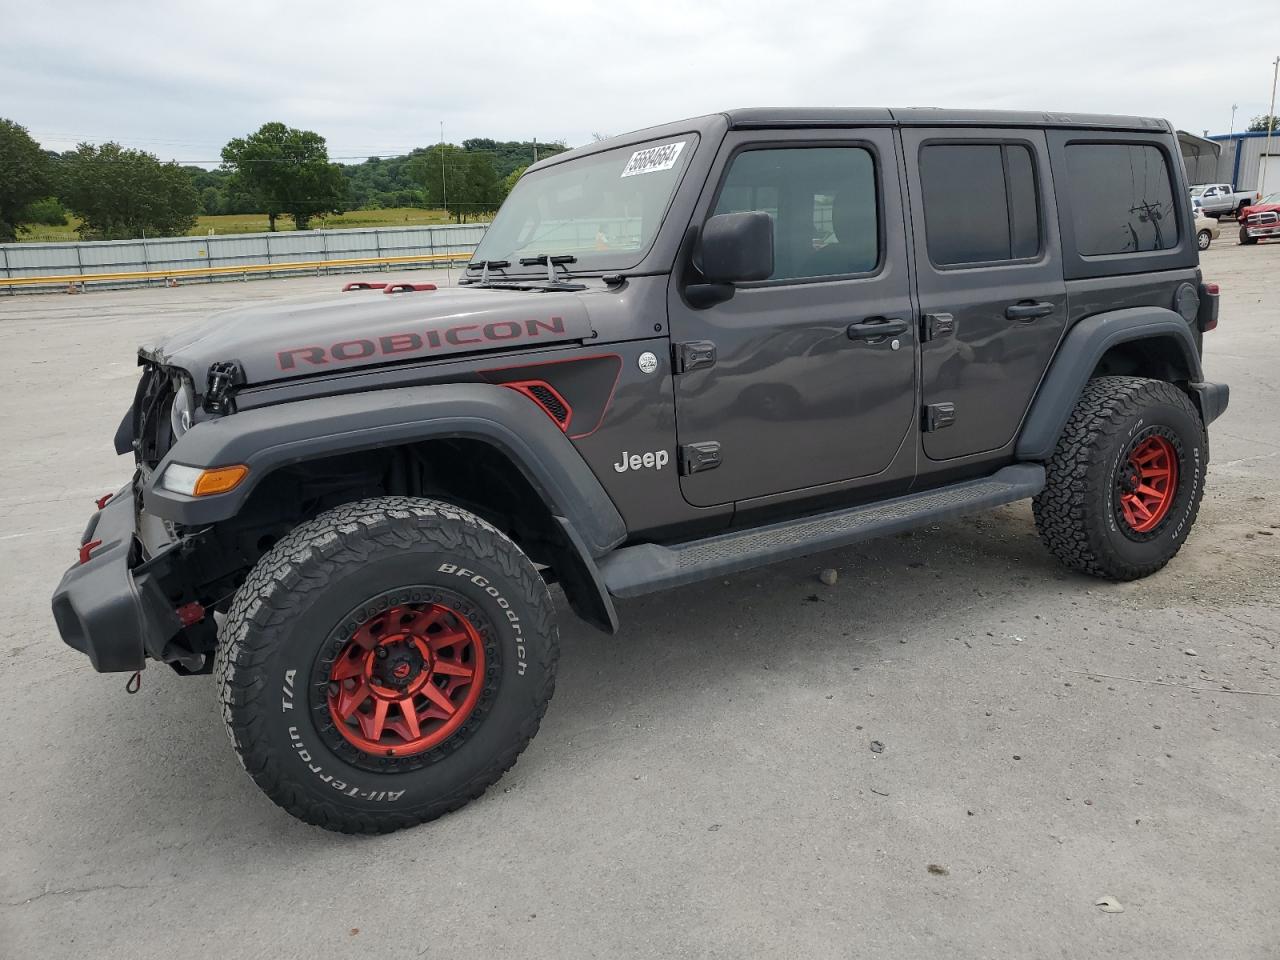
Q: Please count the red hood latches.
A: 2